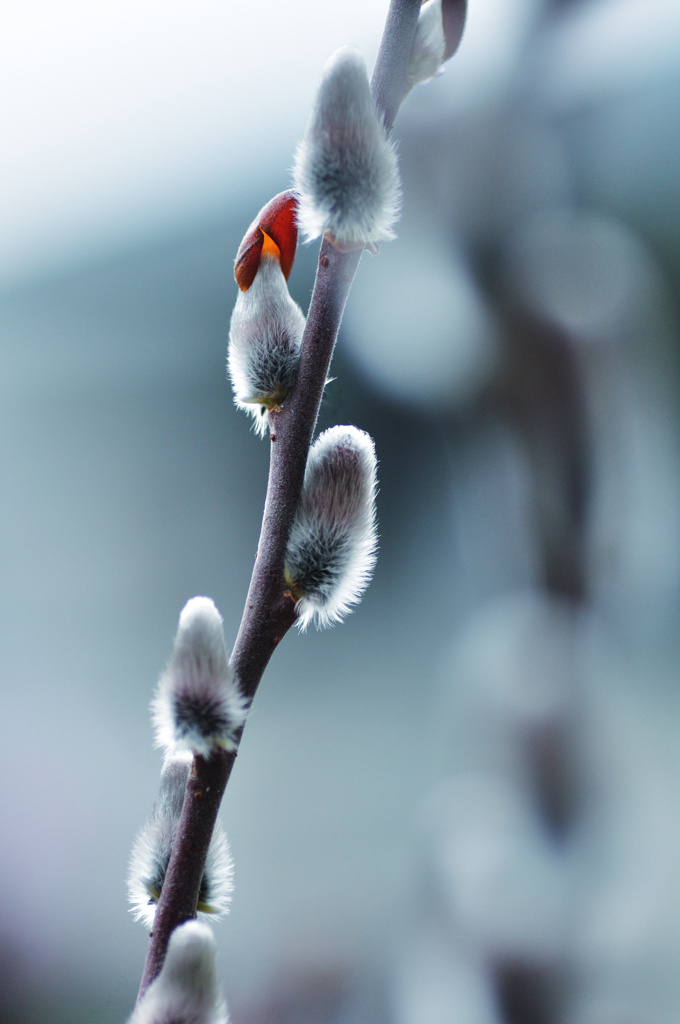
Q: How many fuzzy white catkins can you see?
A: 7